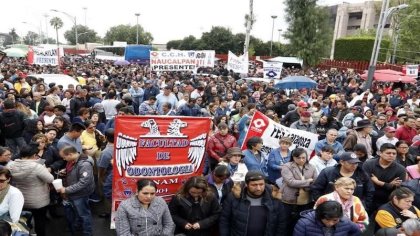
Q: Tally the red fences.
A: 1